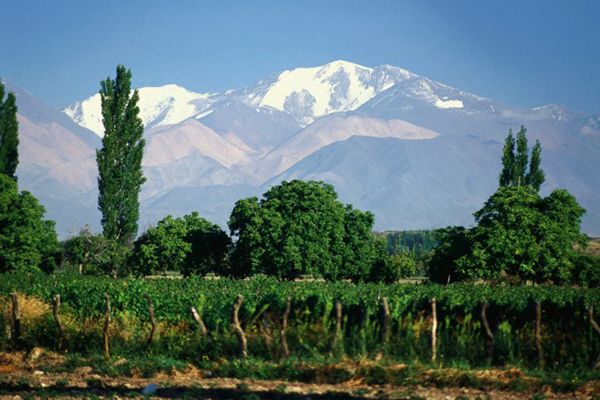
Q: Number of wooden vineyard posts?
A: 13